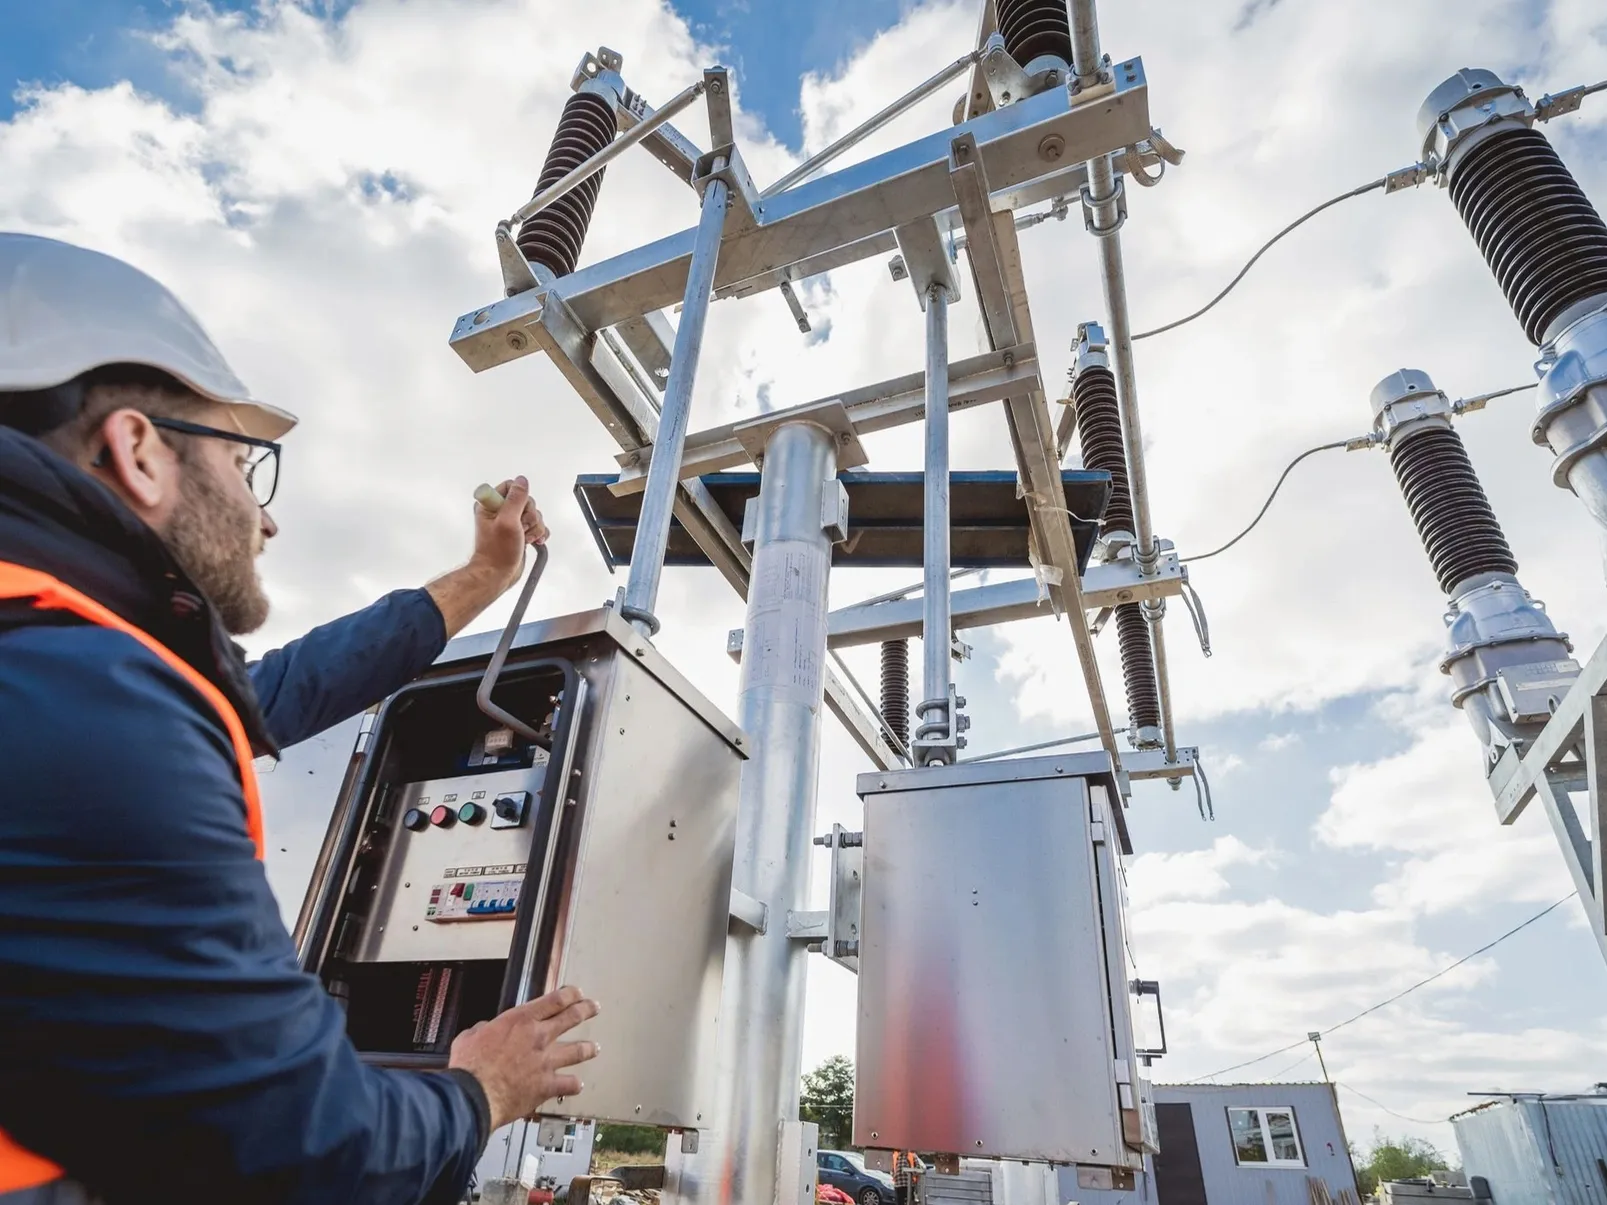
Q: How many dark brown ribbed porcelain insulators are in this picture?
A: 7